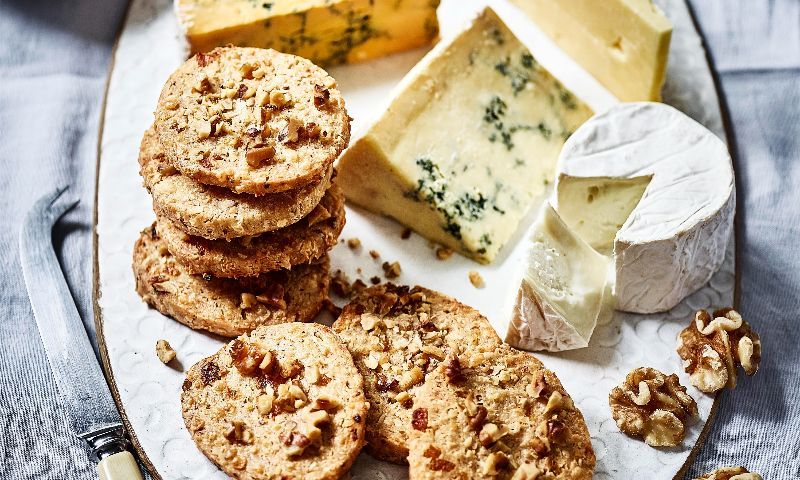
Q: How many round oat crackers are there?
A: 7